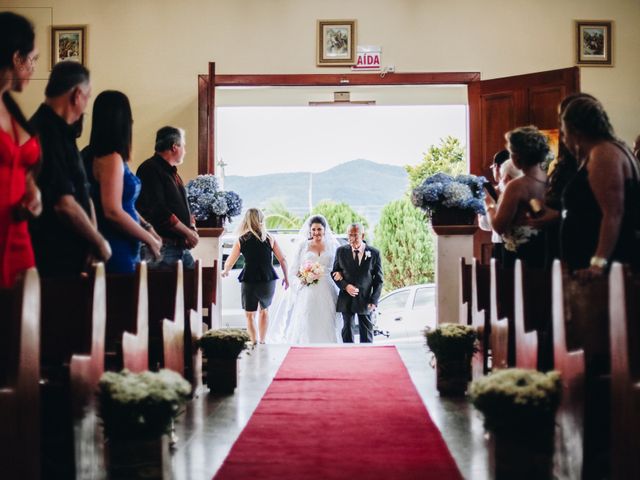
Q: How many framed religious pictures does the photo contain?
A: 3